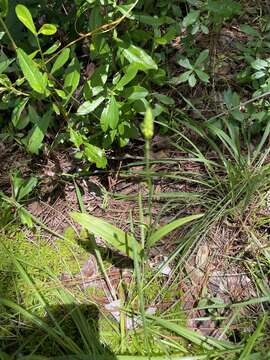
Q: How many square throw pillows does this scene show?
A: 0